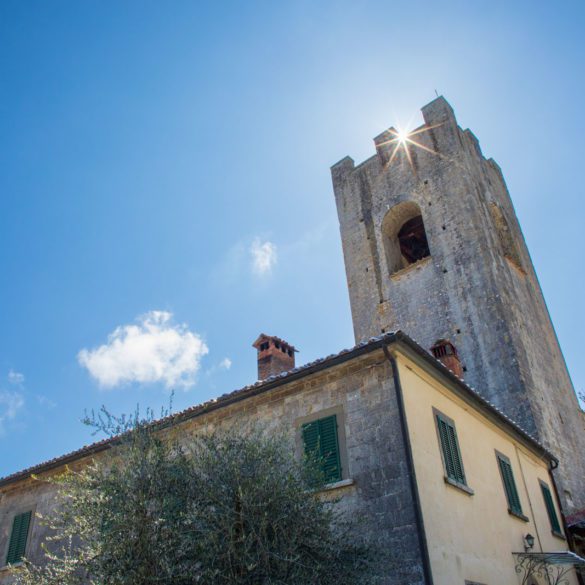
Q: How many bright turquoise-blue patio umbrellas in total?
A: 0